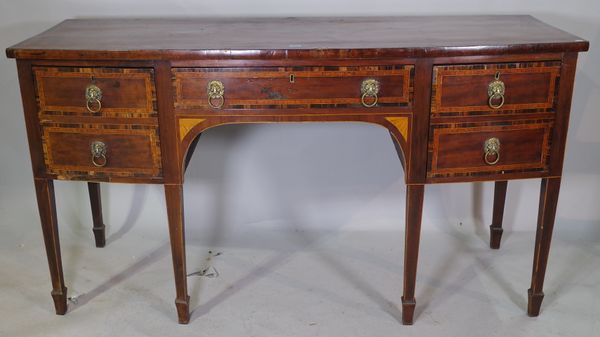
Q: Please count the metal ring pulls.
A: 6